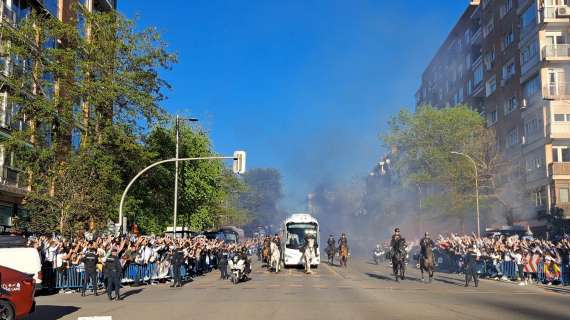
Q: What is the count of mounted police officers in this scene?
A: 7